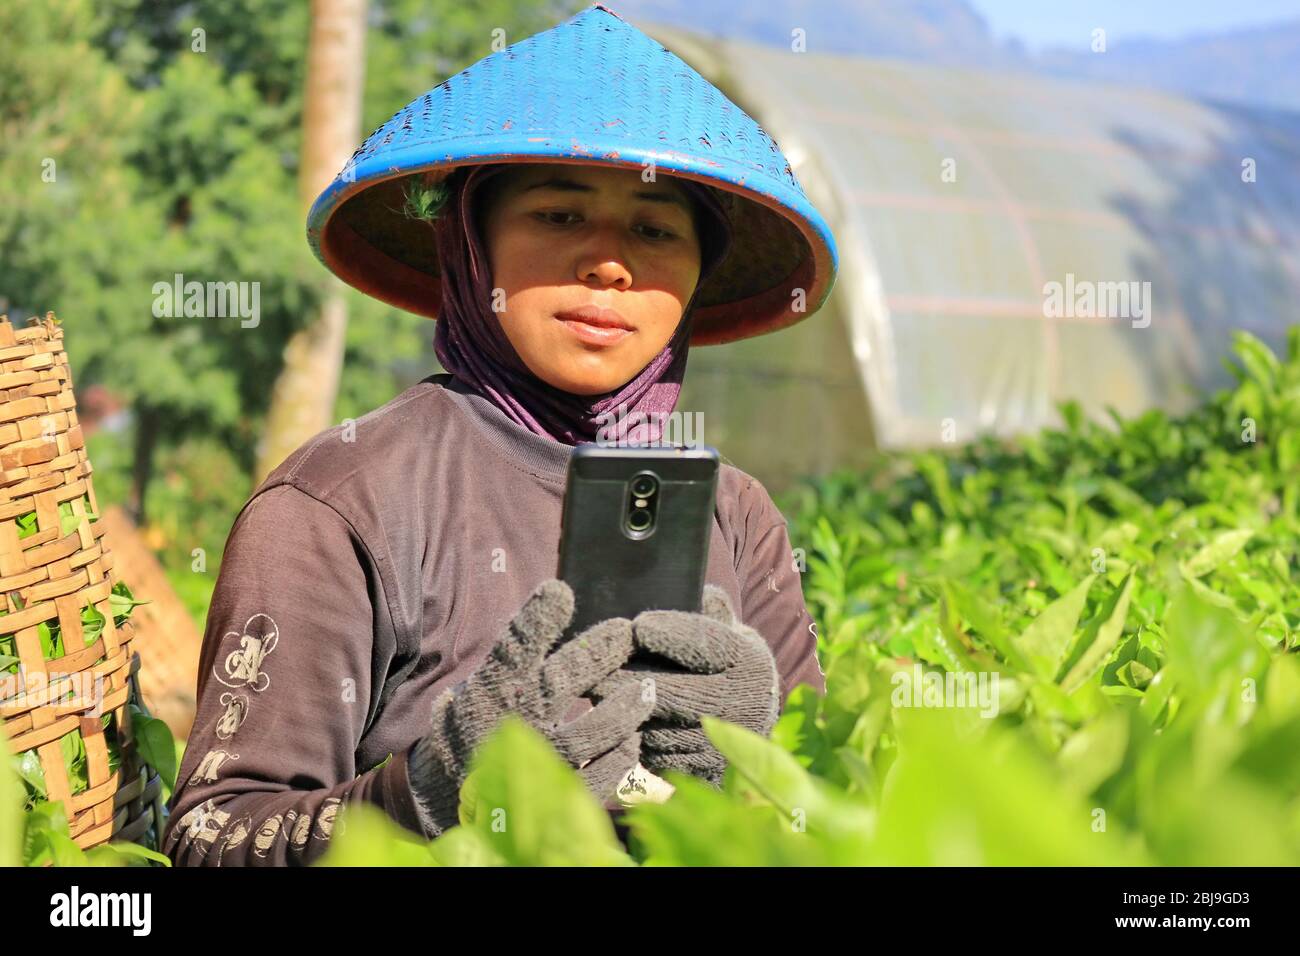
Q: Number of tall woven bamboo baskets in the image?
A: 1